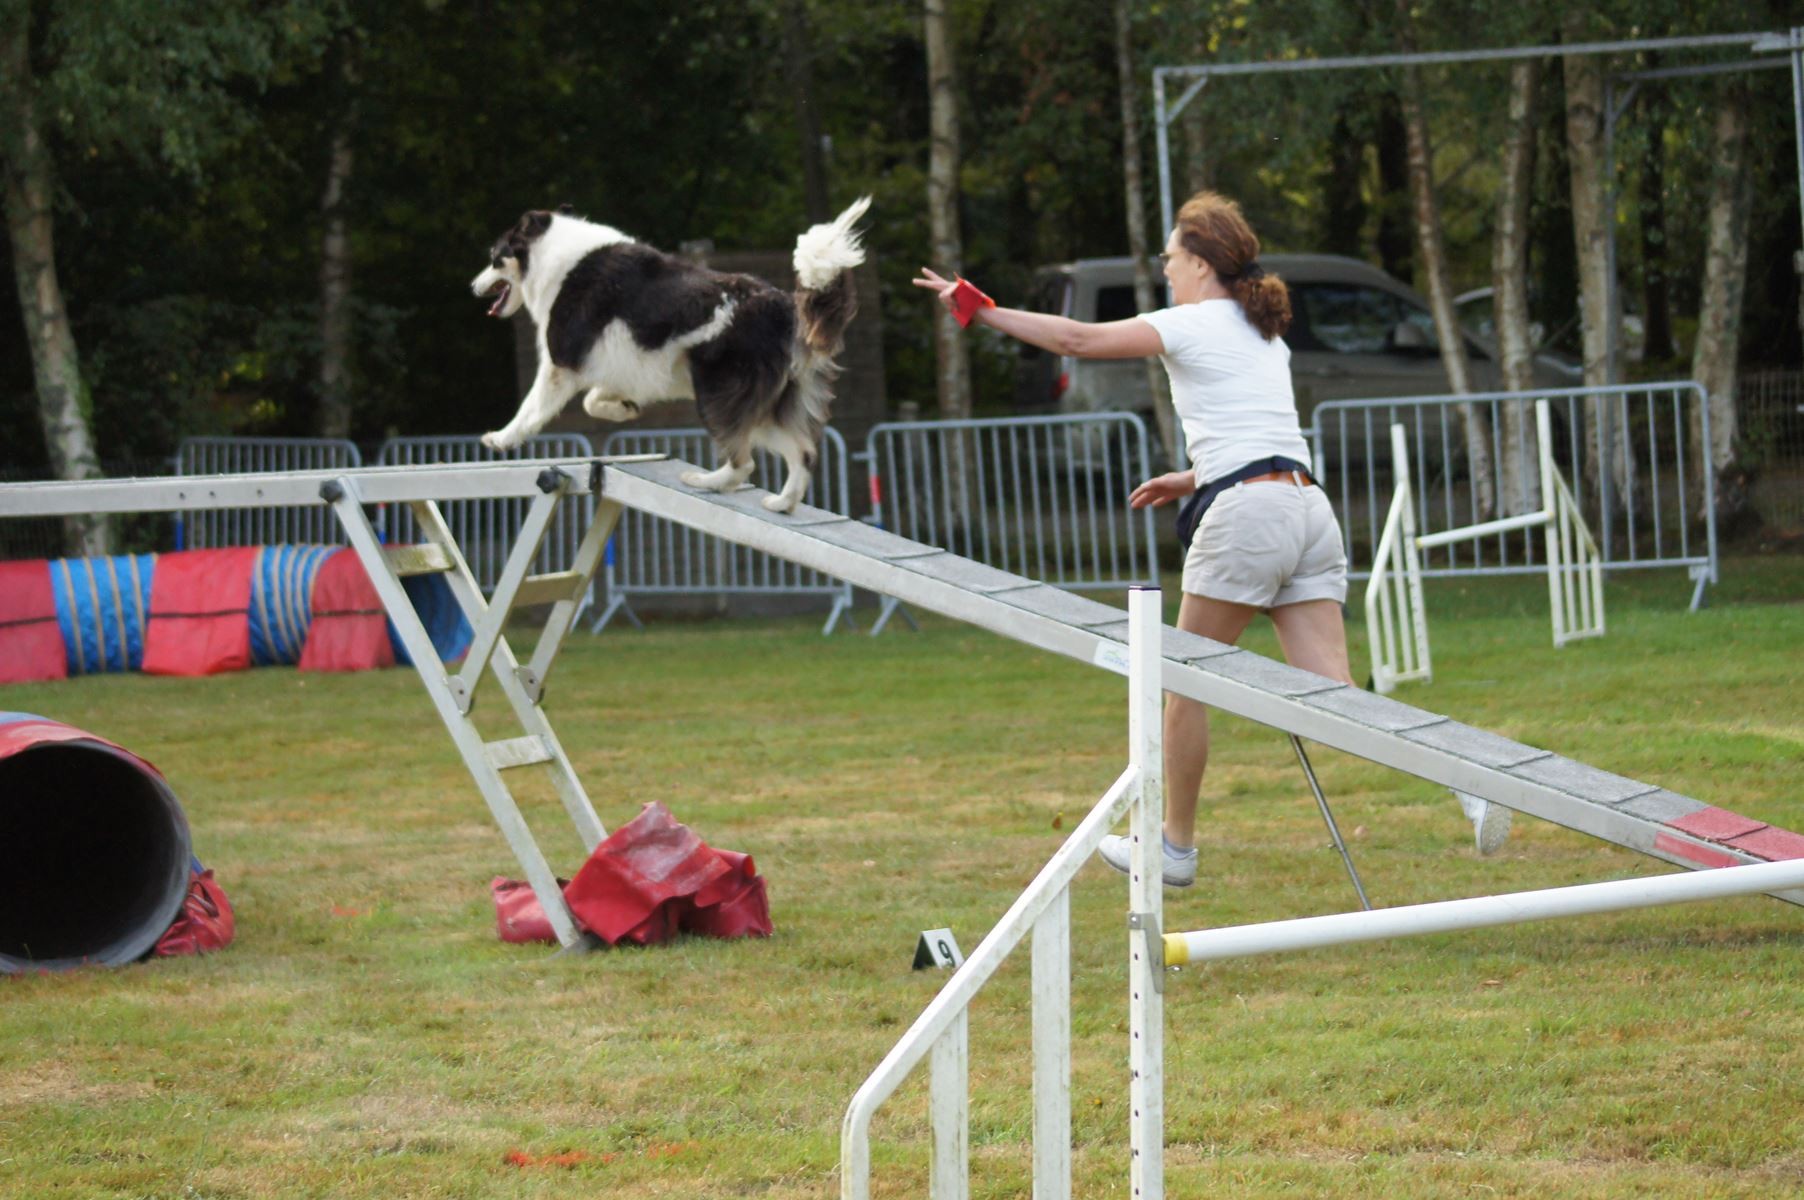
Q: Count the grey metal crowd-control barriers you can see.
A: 5